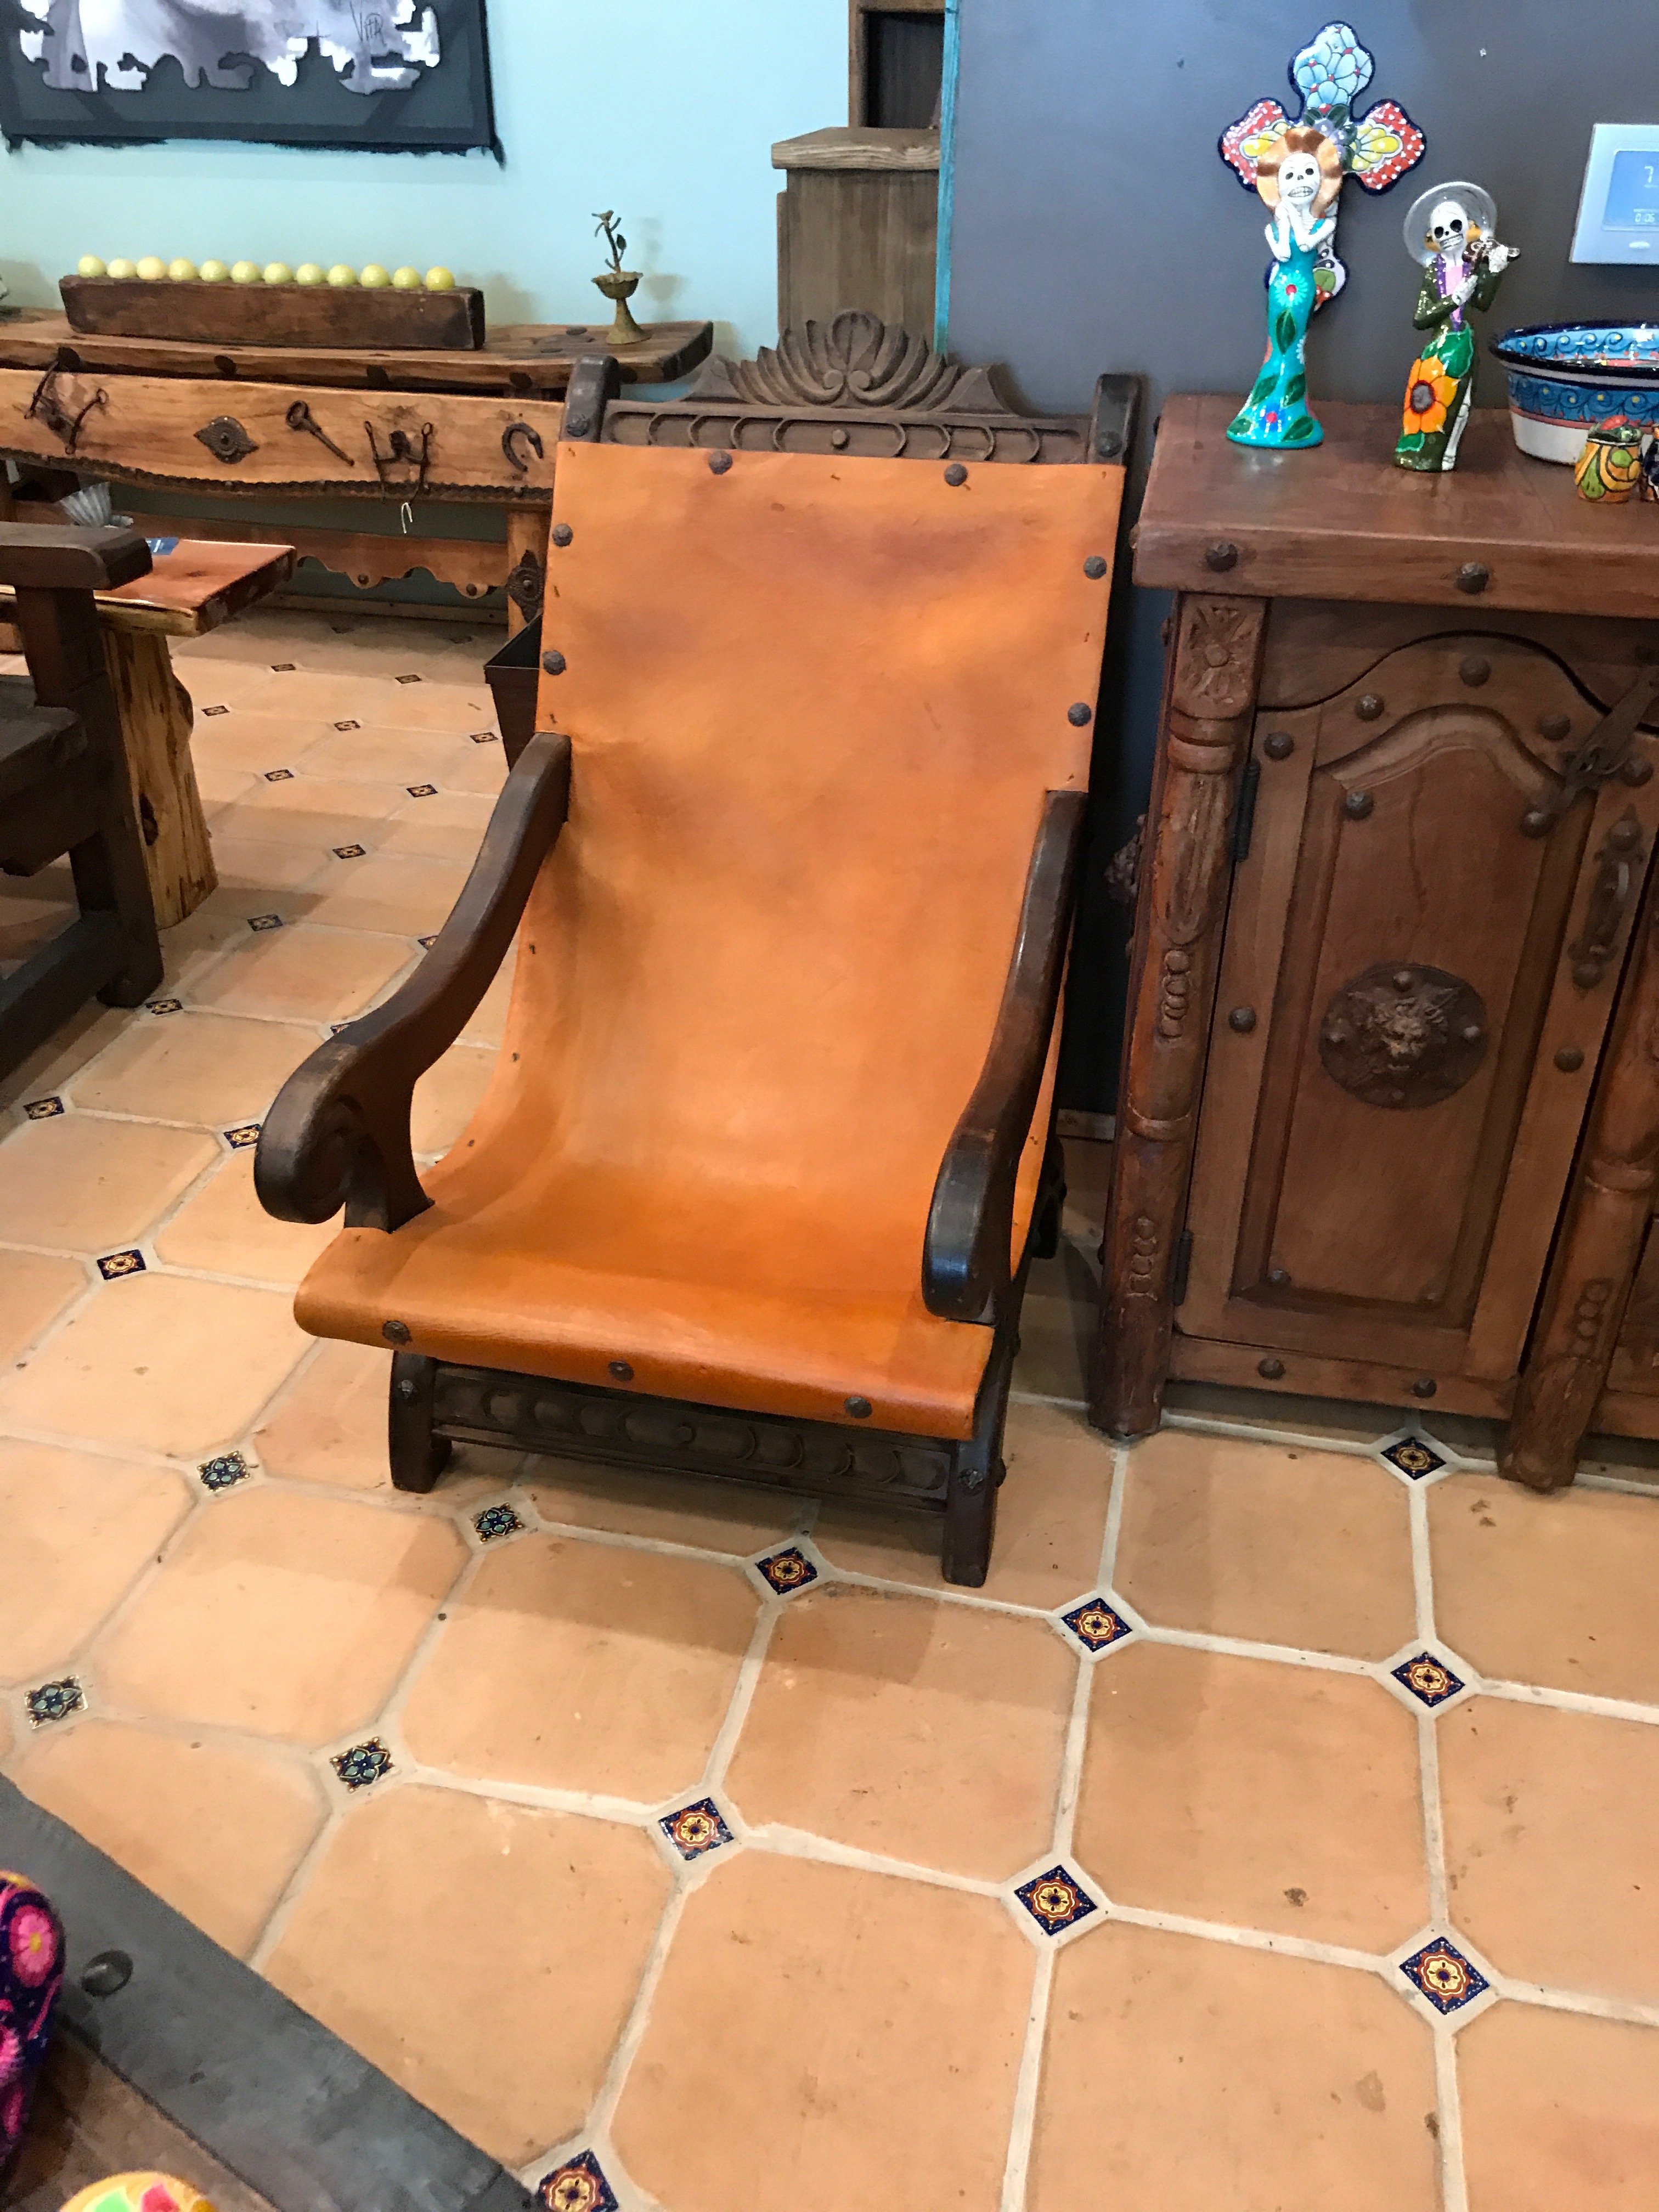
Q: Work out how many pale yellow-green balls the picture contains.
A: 12